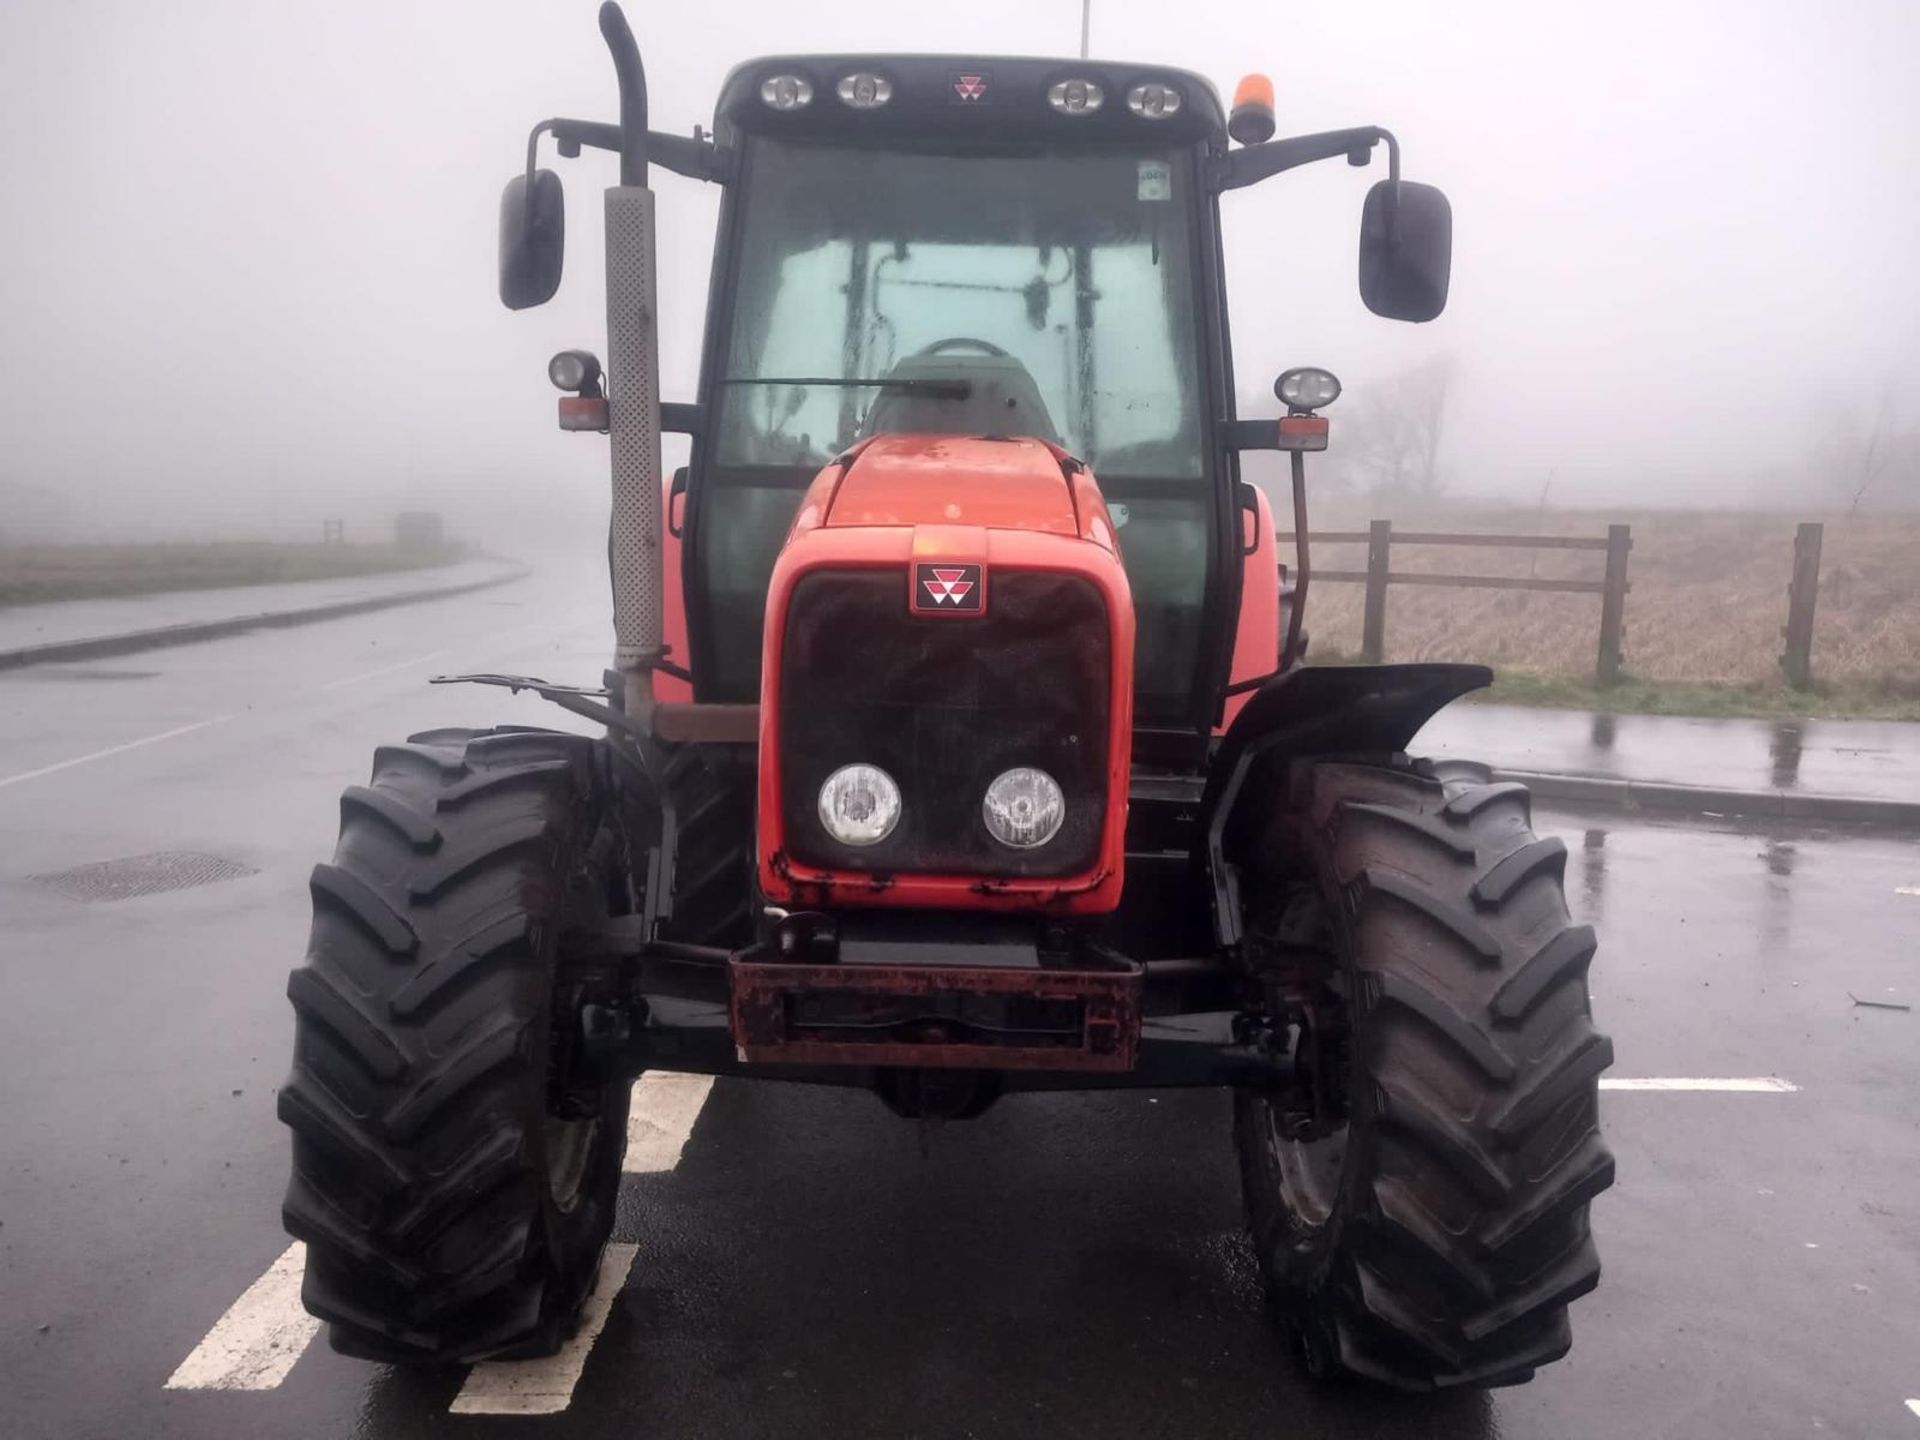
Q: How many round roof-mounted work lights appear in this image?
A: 4